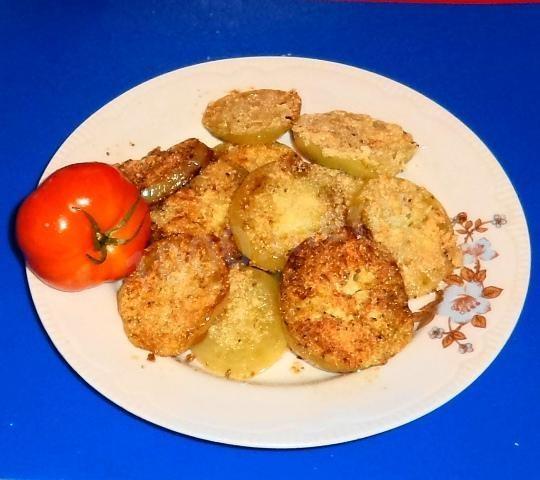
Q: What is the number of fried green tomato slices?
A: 10